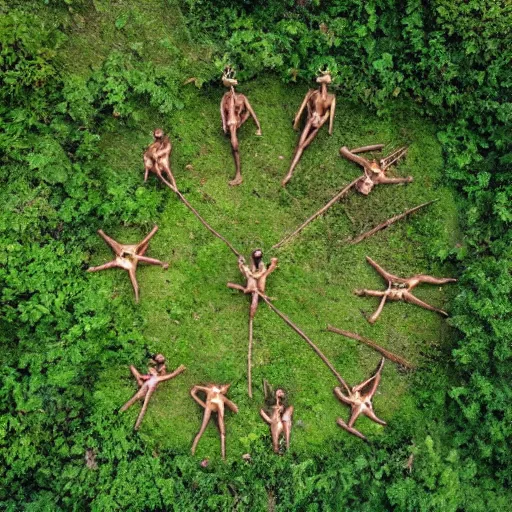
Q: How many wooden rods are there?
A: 6